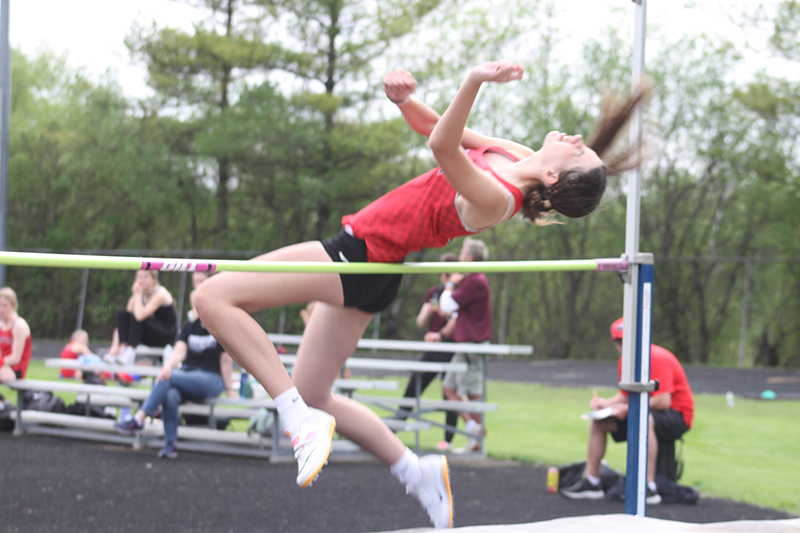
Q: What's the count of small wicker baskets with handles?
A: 0